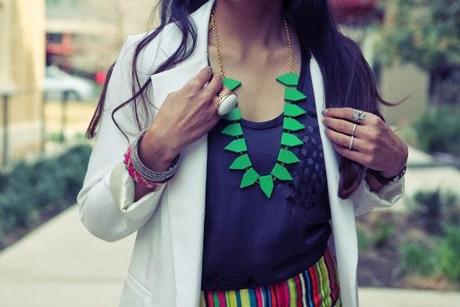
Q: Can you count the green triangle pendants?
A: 14